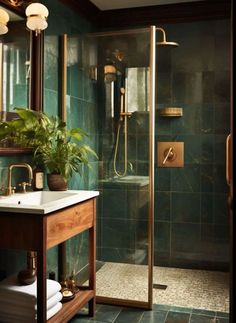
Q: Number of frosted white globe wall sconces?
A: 2